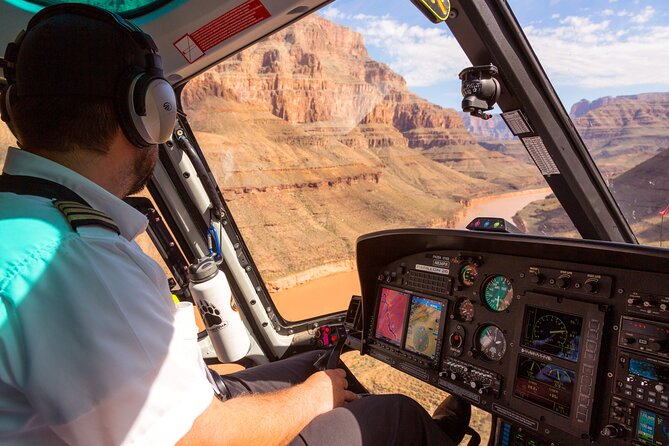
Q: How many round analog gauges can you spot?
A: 4